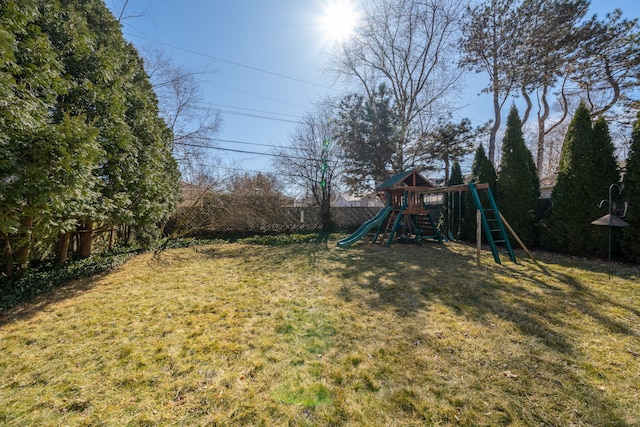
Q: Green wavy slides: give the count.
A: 1